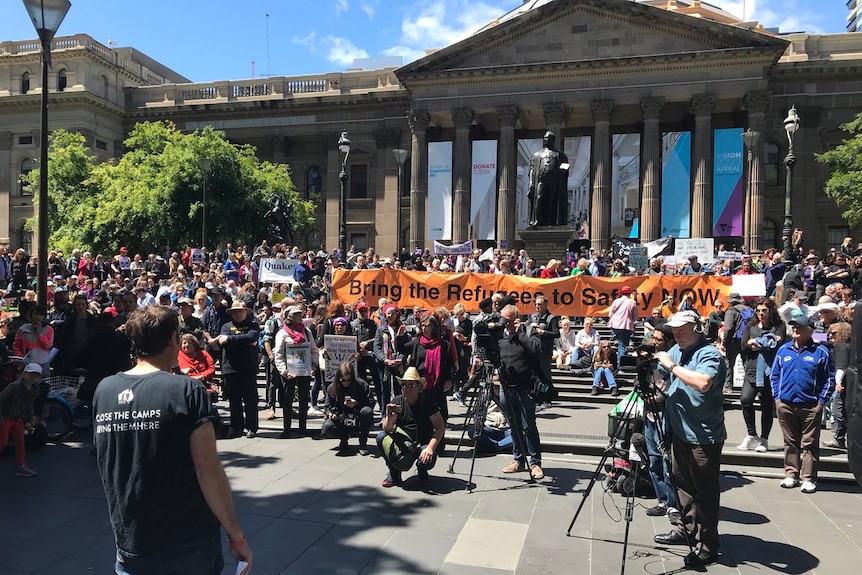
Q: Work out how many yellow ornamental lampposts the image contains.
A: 0